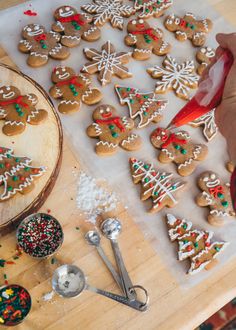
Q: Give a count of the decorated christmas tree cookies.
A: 5